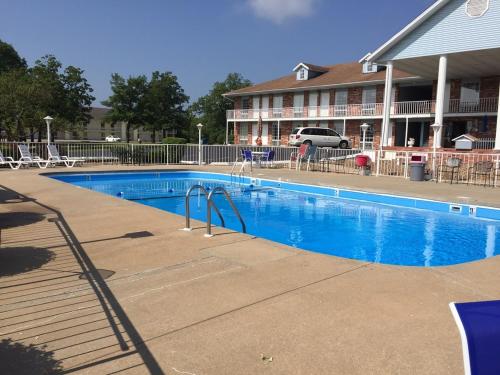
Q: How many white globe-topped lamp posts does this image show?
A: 4